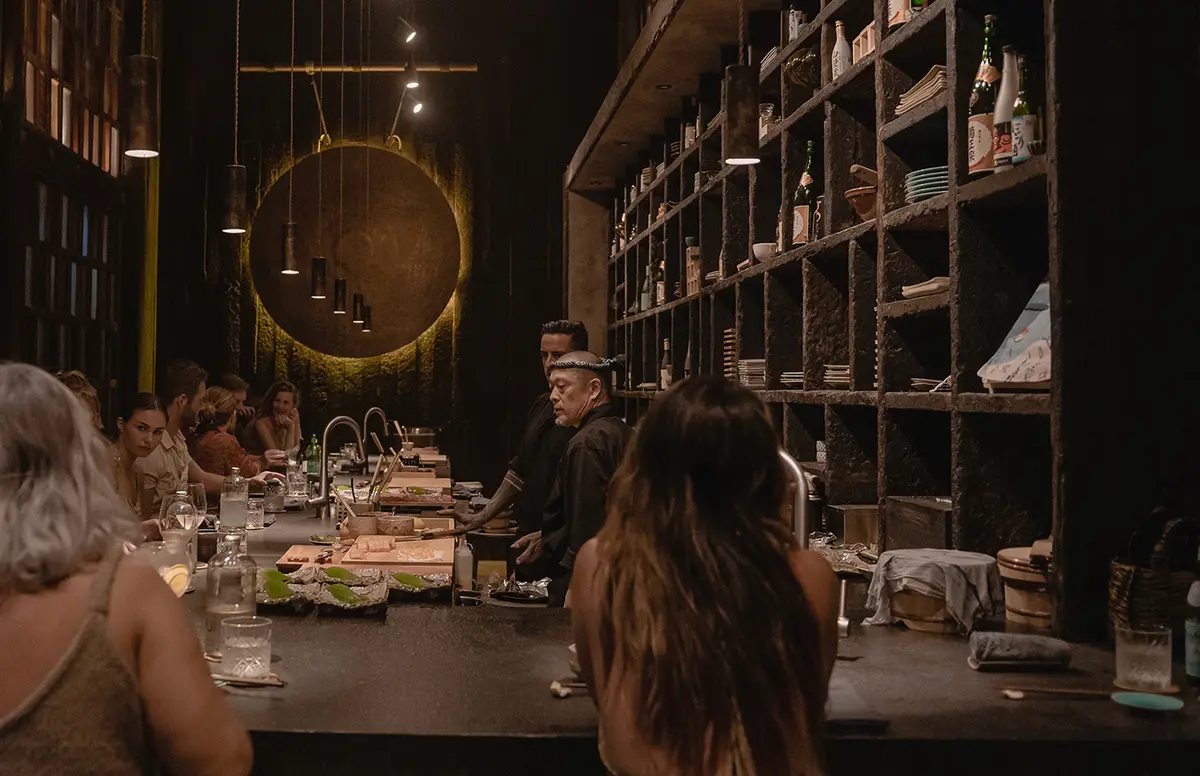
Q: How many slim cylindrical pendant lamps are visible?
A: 8